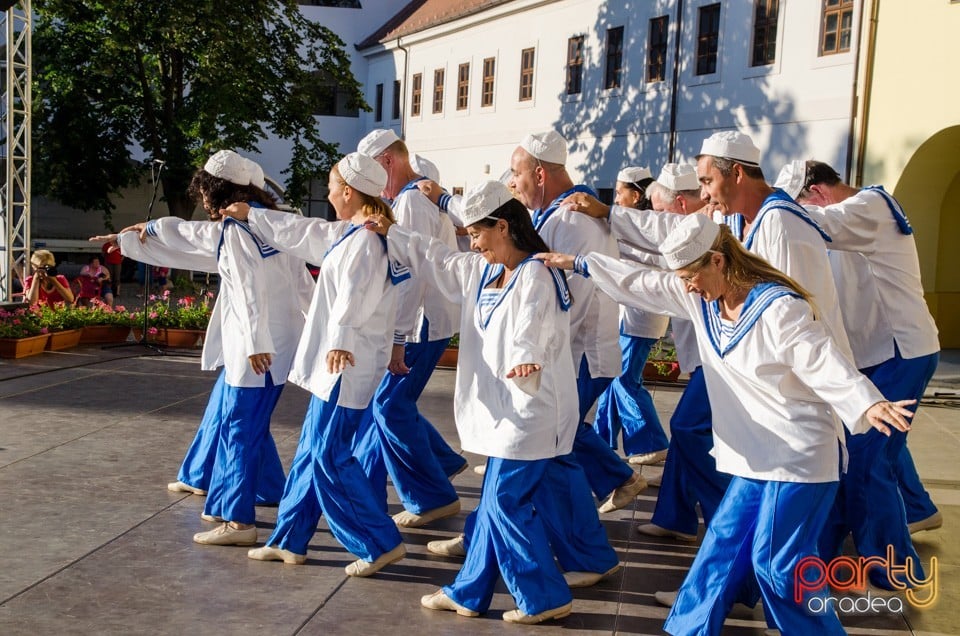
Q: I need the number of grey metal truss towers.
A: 1